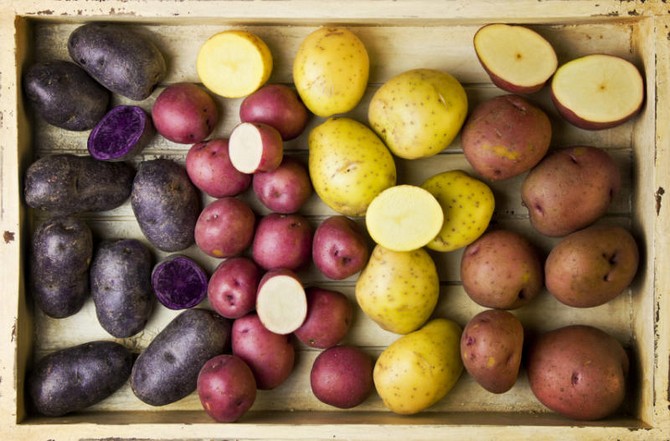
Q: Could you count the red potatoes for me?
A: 14